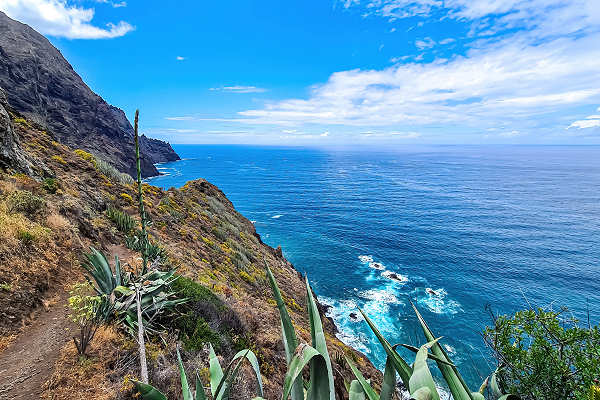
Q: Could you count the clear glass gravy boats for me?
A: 0